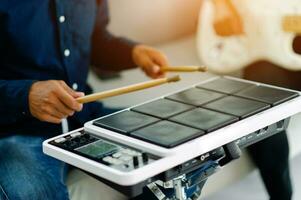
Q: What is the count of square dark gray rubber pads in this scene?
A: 8